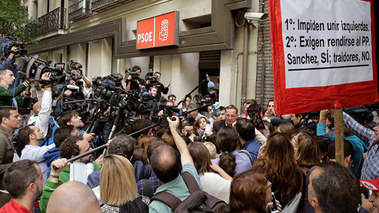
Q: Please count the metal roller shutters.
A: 1